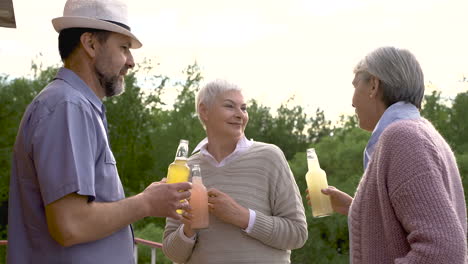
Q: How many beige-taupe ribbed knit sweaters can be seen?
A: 1